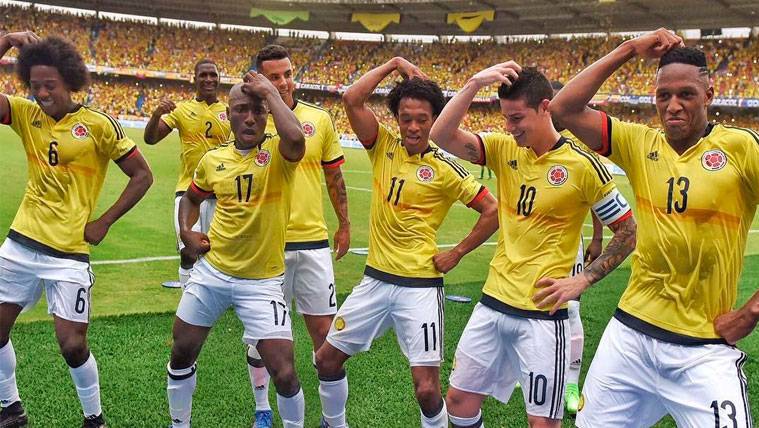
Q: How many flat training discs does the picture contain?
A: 3